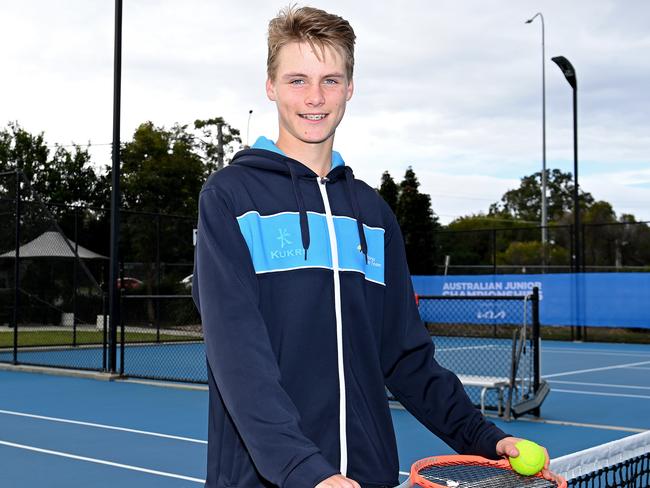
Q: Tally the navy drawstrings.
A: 2